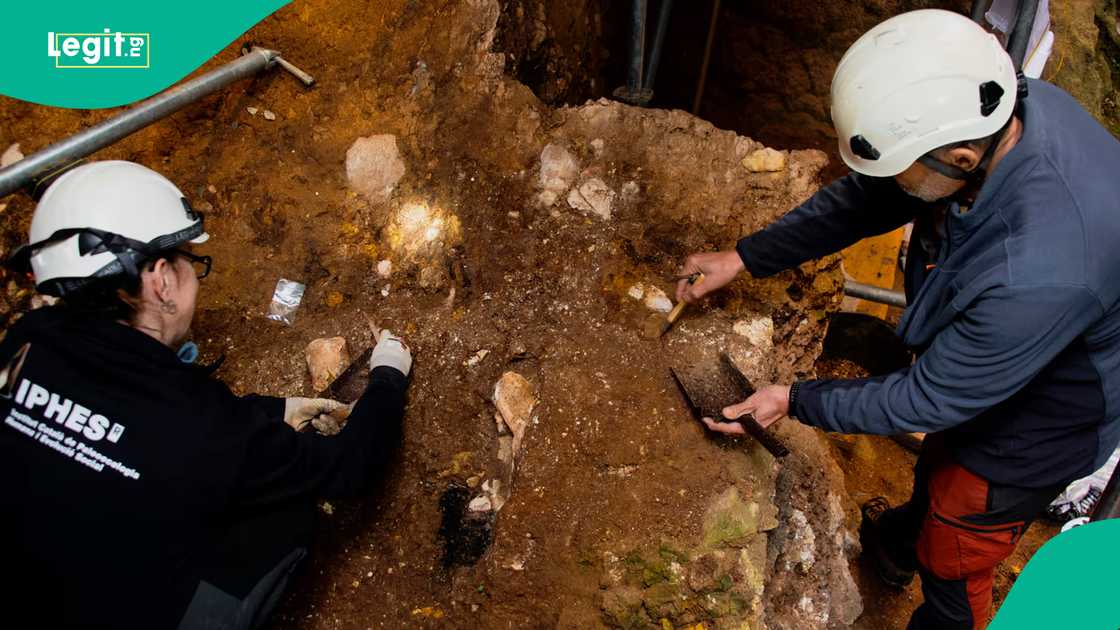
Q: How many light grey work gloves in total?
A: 2